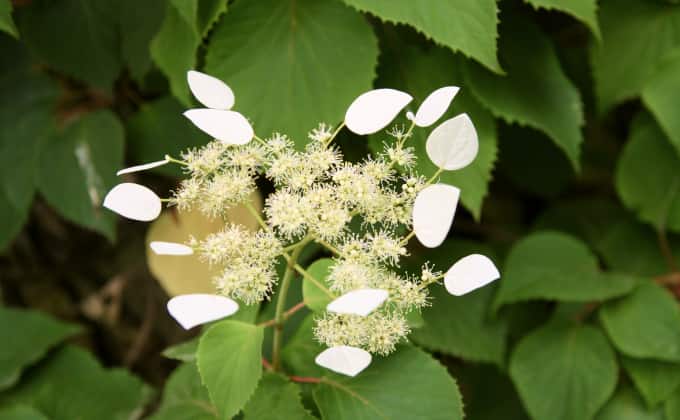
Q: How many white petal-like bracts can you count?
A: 13